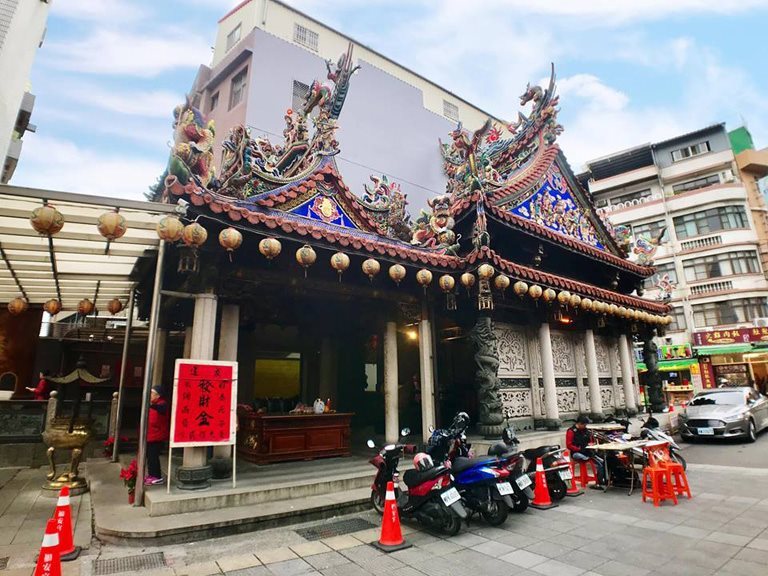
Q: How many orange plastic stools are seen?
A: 3